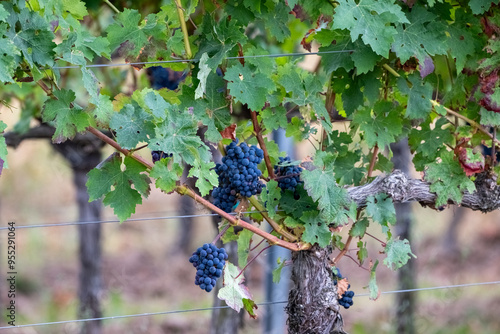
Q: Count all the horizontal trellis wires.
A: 3